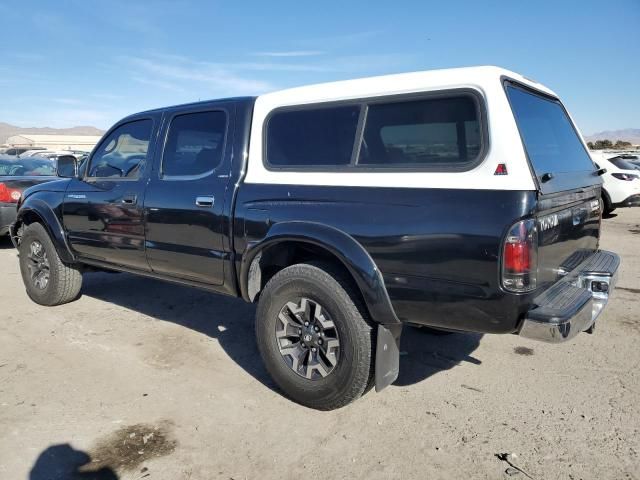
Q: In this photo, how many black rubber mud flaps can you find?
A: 1